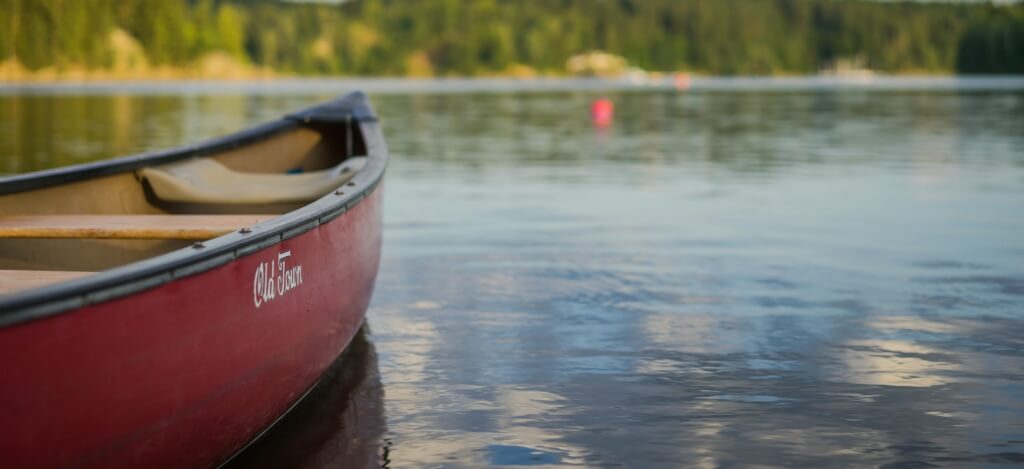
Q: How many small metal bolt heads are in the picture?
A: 4